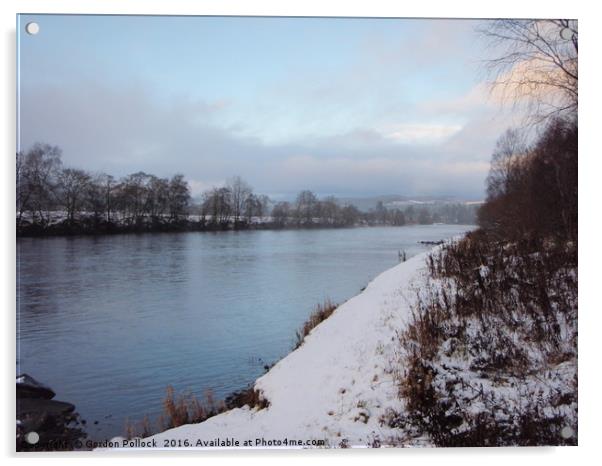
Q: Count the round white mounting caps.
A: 4